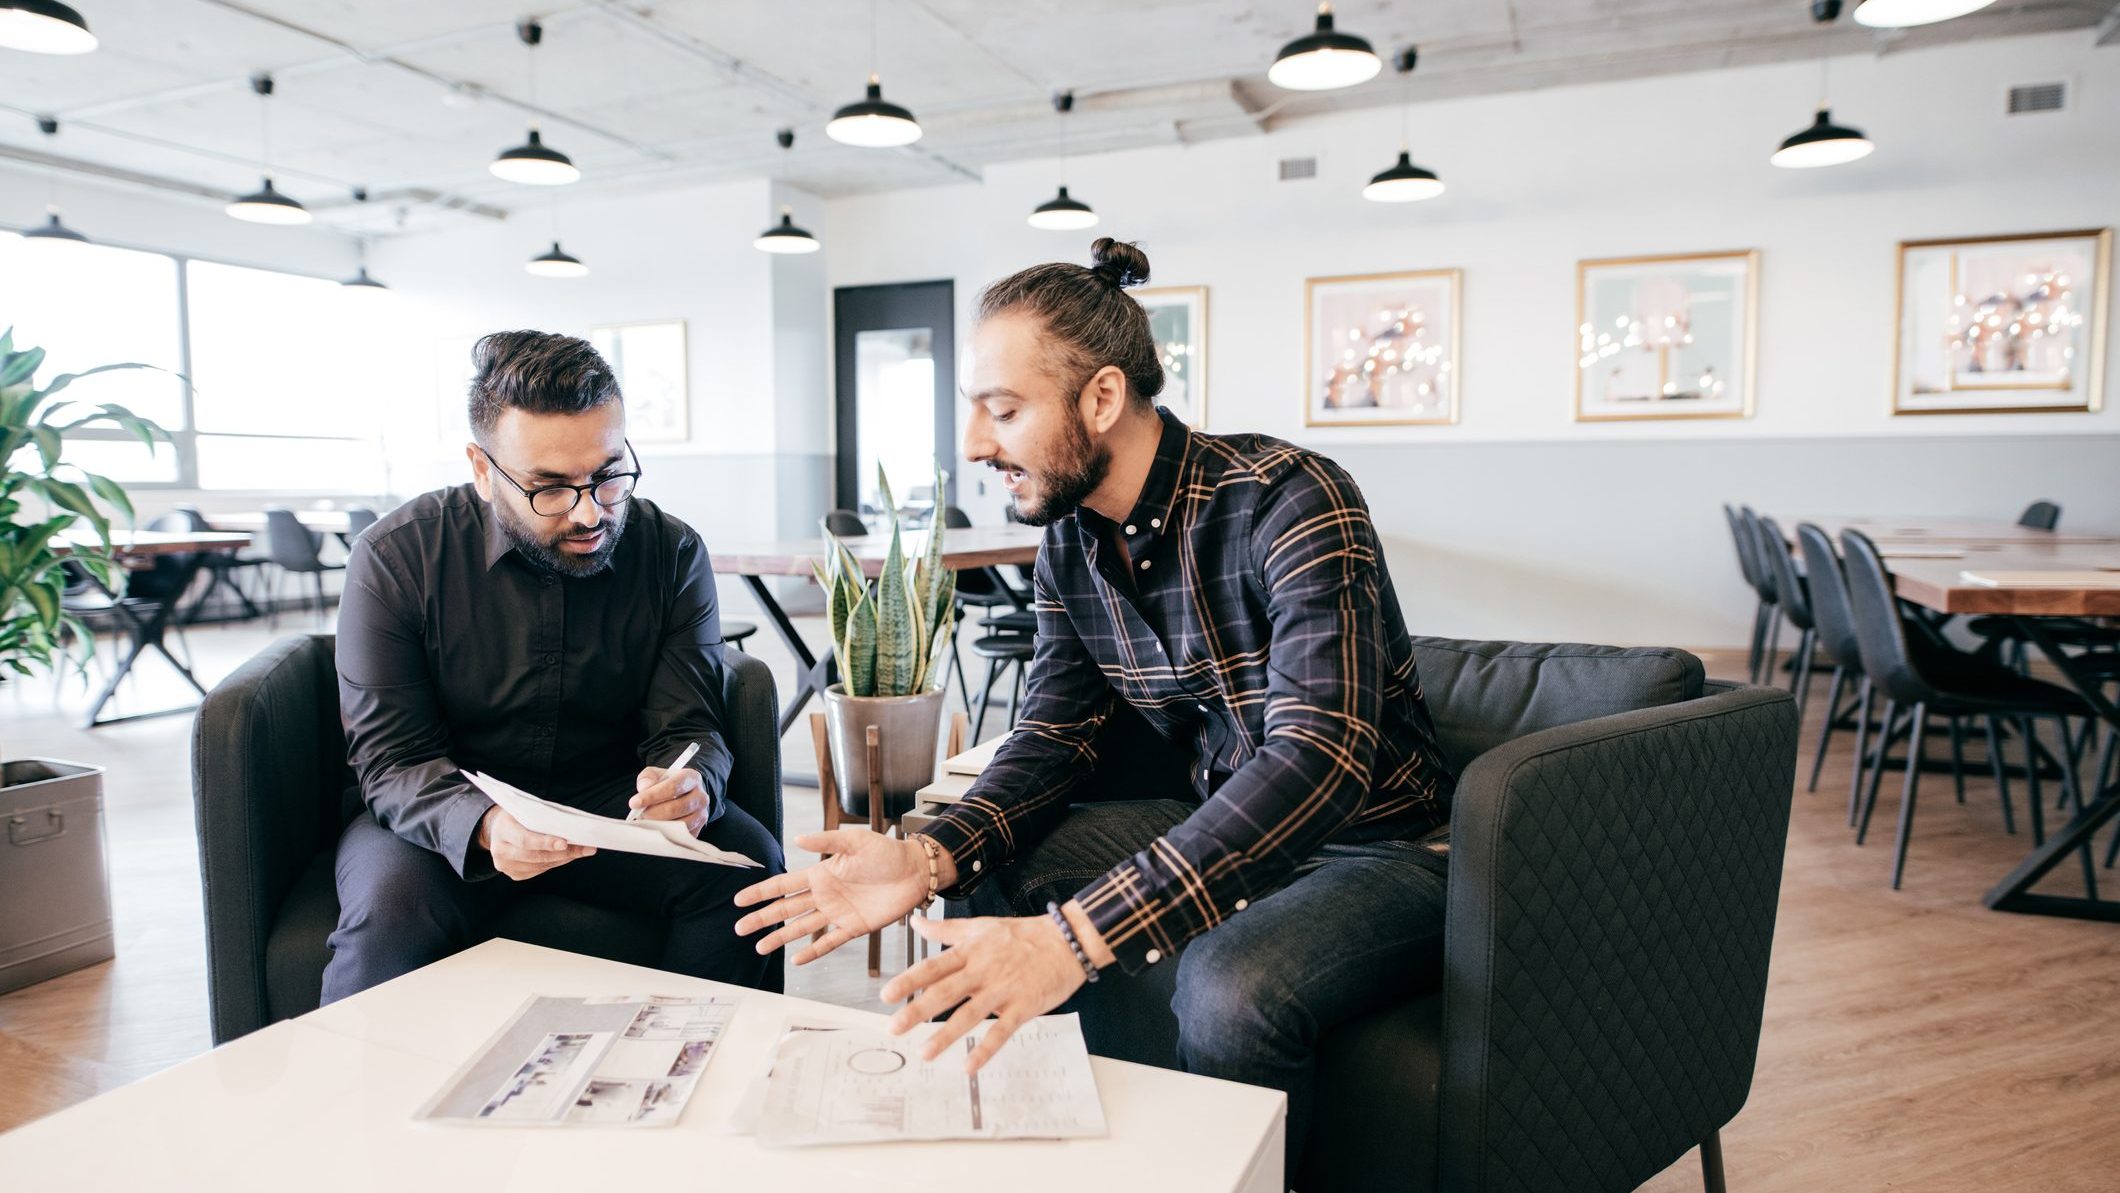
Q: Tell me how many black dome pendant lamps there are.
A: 13